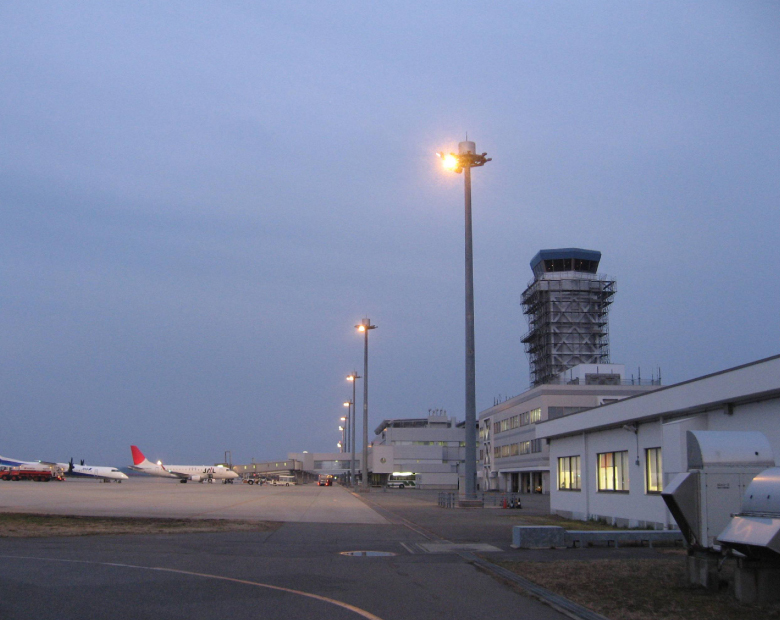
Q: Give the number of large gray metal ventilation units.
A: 2